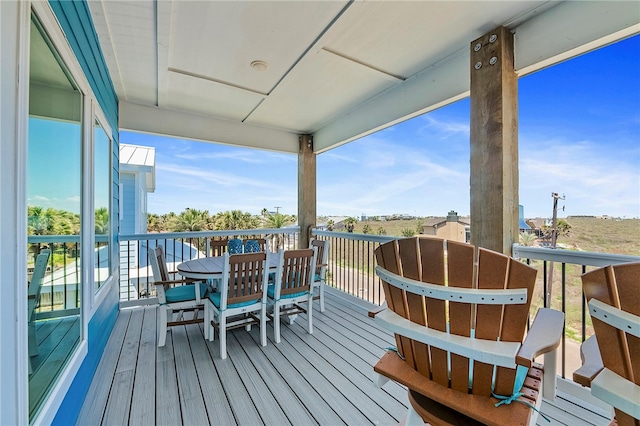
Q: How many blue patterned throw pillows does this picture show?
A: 2